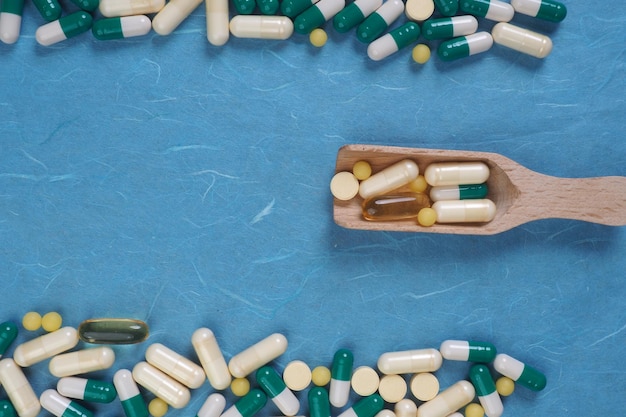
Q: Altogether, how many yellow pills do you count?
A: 12